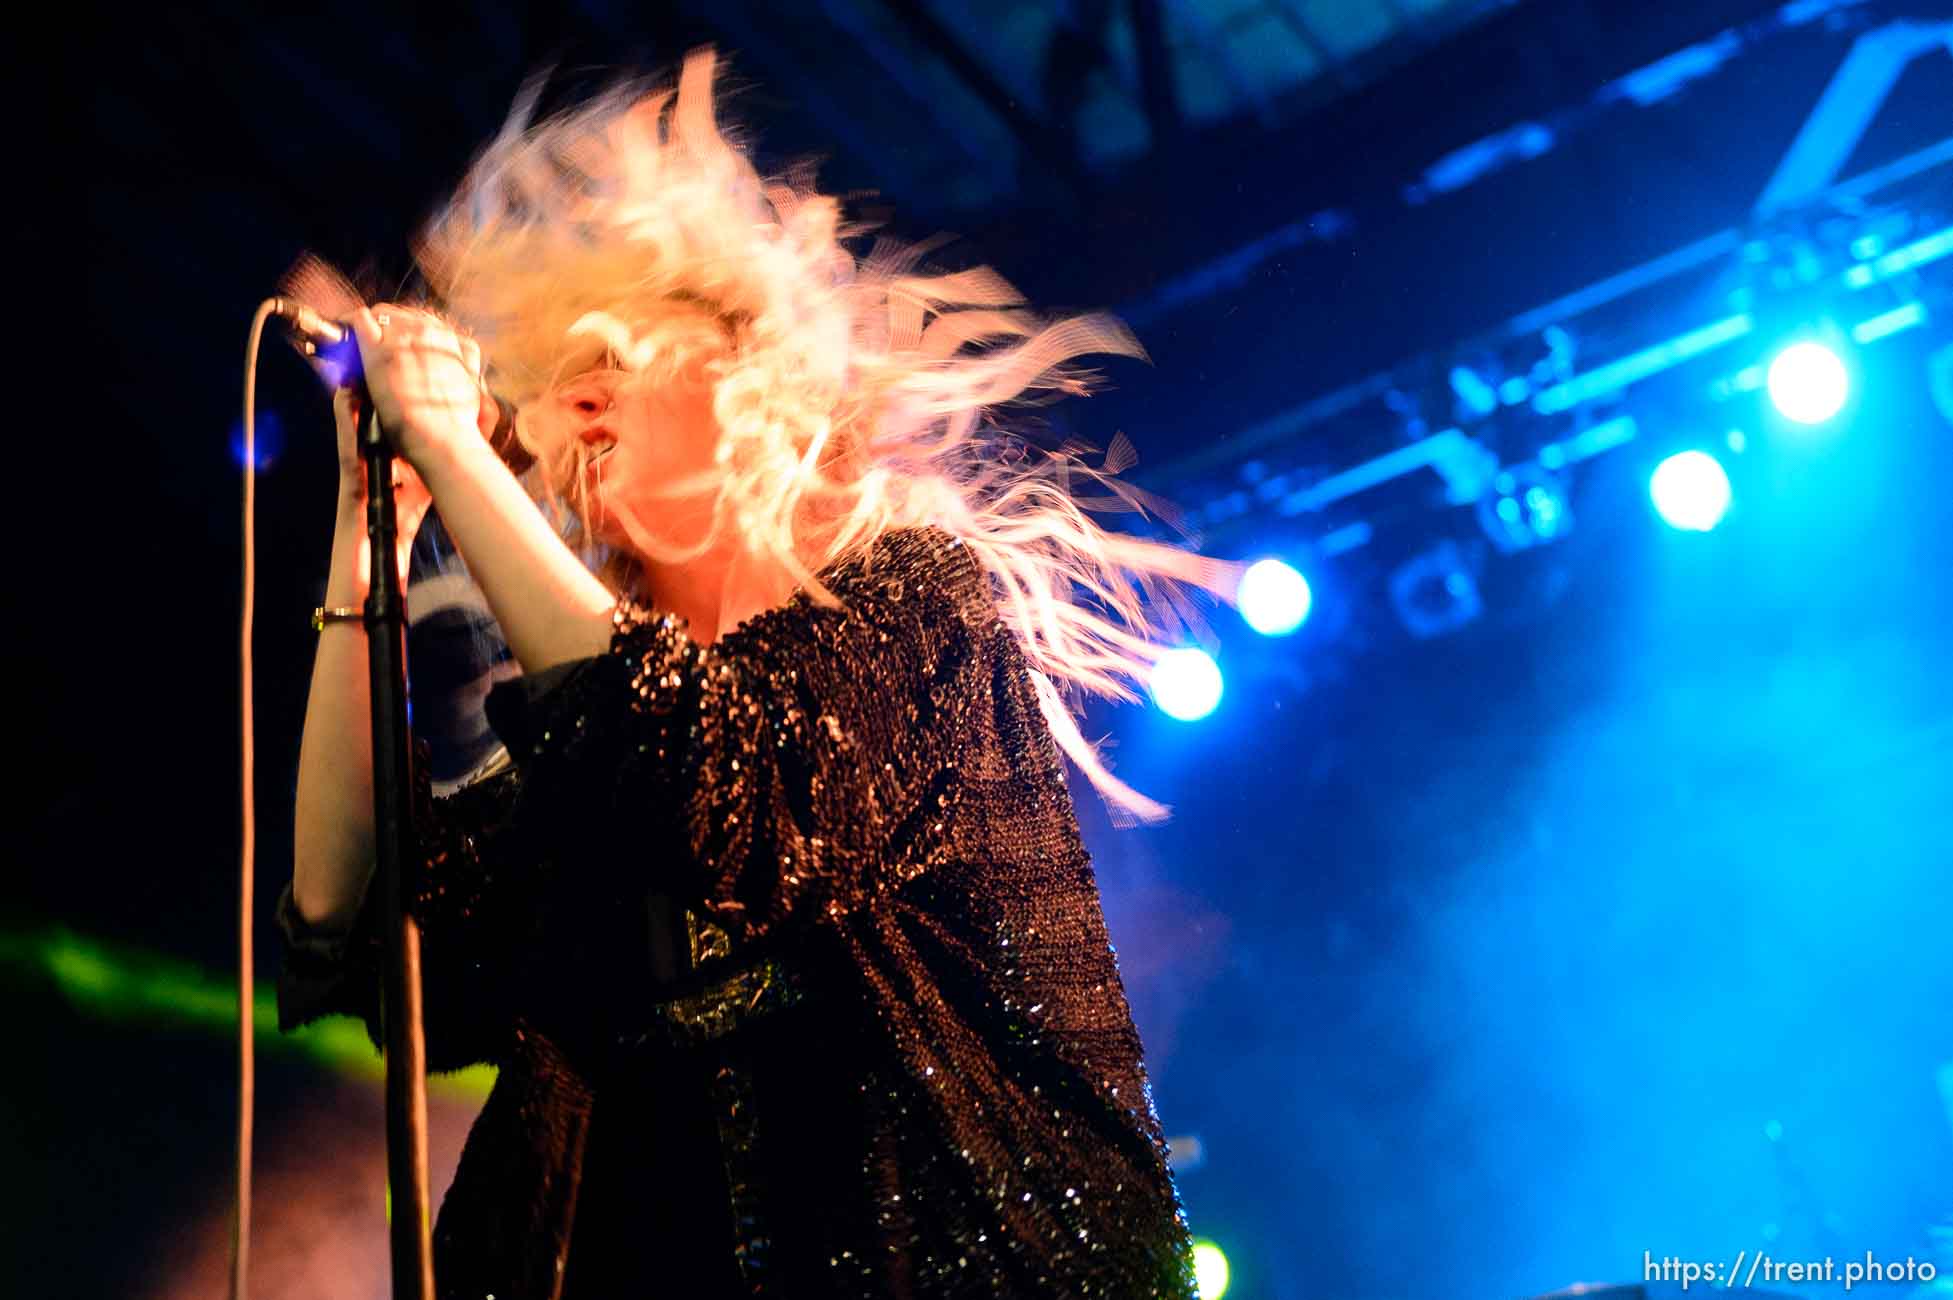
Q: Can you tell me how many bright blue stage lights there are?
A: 4